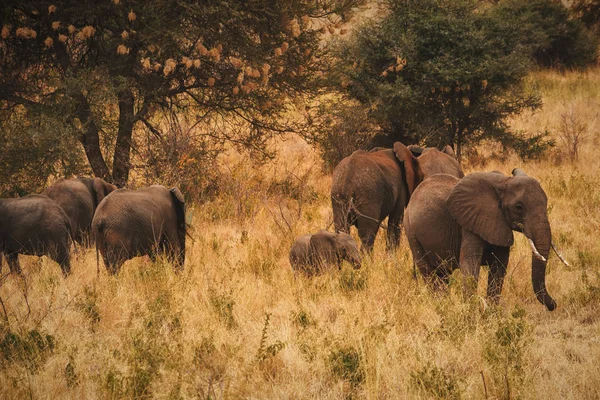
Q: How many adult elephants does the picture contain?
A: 6